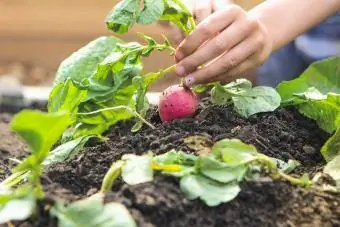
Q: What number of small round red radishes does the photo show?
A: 1